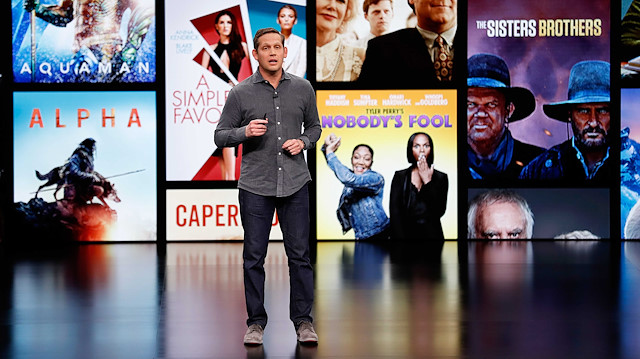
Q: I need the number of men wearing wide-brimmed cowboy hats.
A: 2